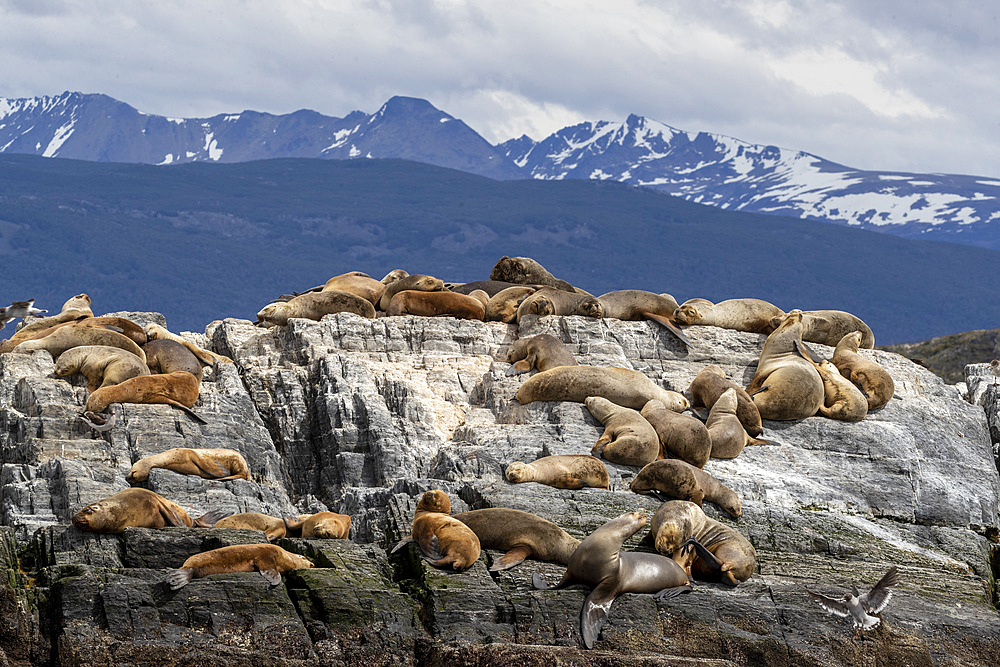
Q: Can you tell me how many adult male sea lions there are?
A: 1